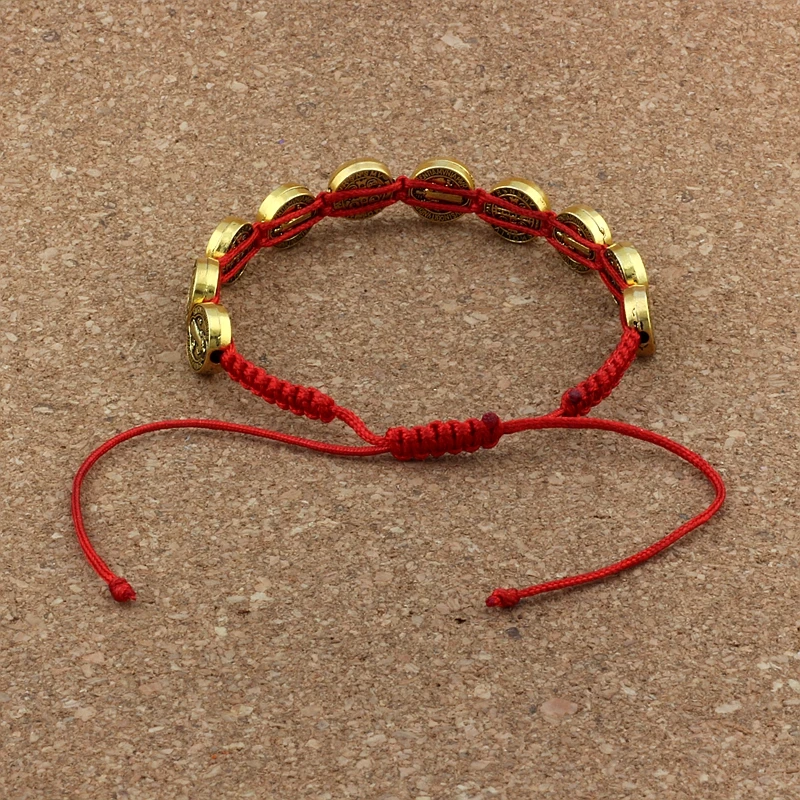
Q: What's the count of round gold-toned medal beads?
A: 10